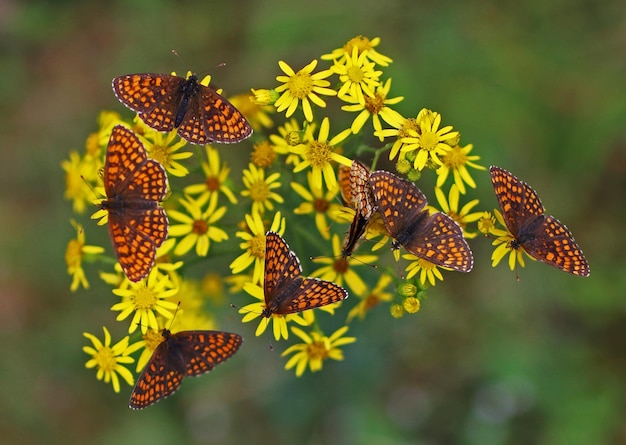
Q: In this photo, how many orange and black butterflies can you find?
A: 7